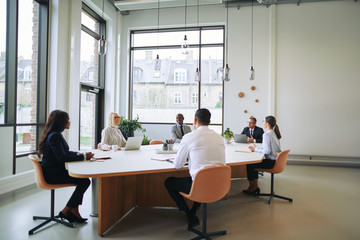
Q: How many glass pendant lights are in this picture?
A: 6